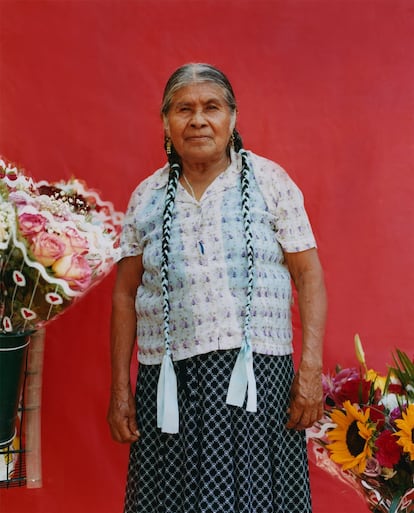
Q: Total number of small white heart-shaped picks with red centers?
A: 4